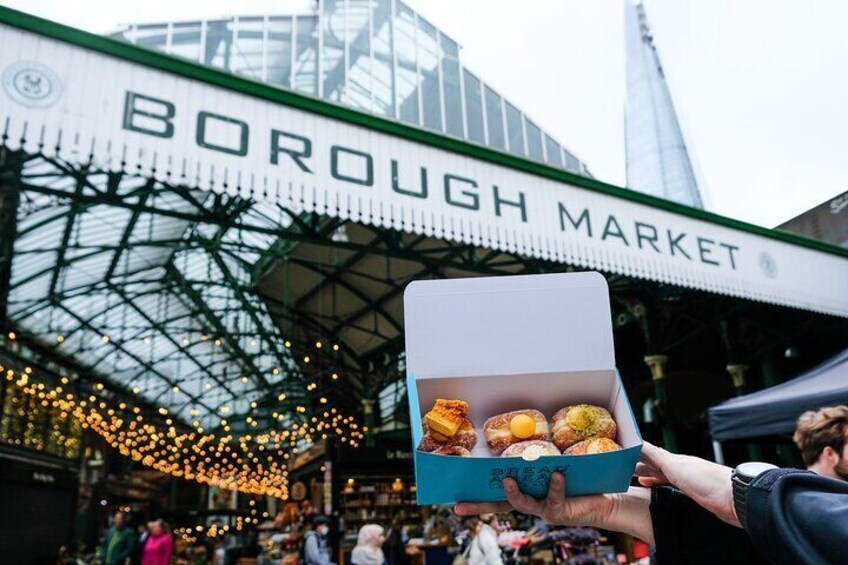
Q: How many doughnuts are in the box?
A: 6